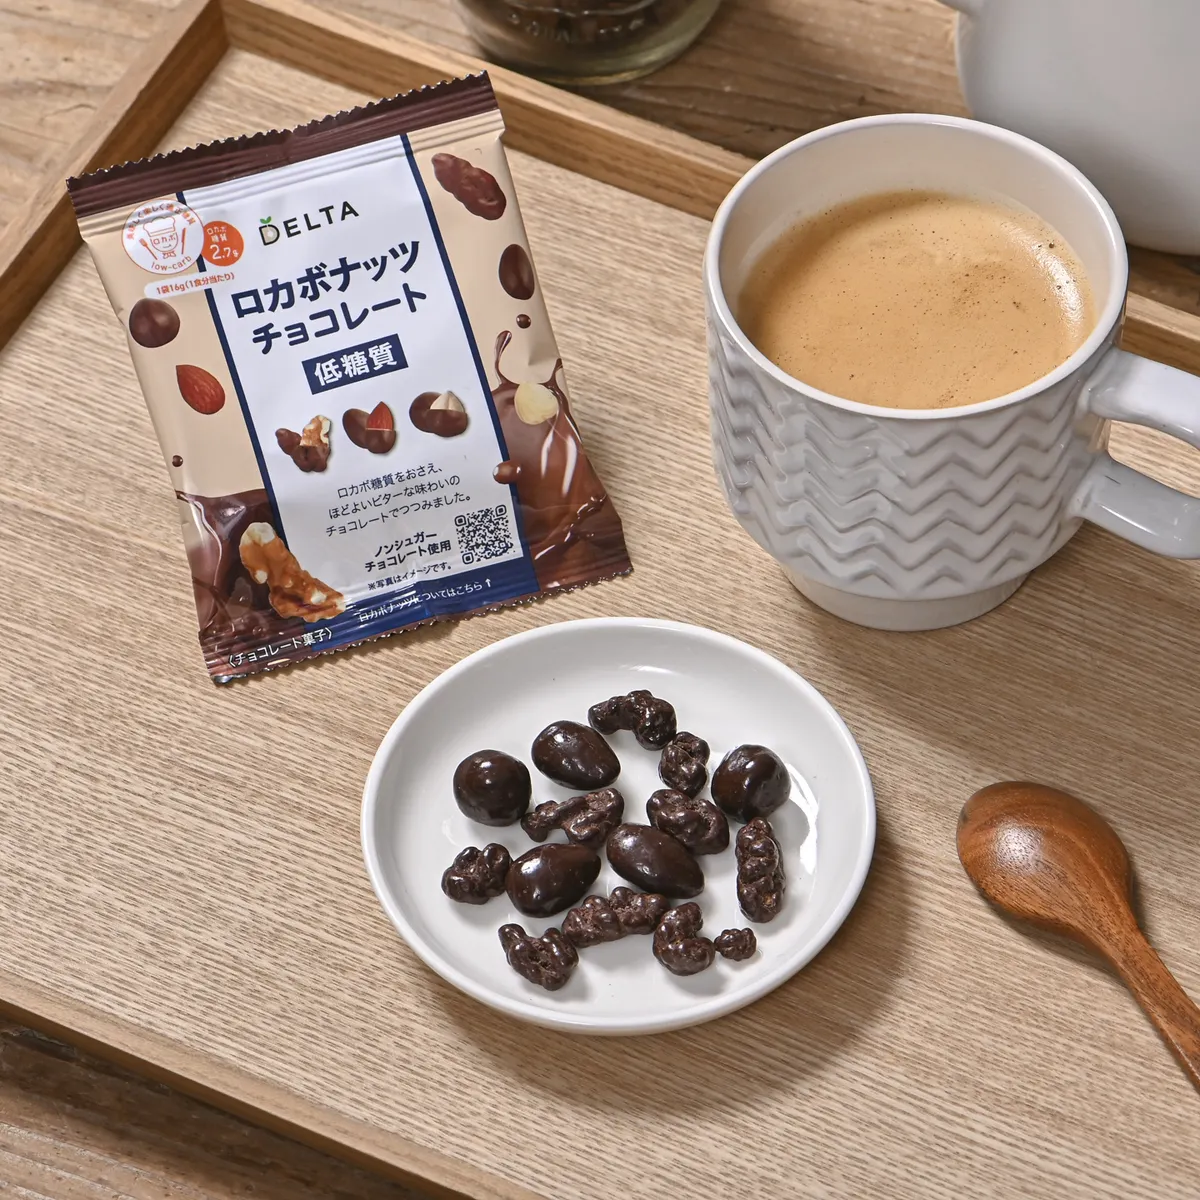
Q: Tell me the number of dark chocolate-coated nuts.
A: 15